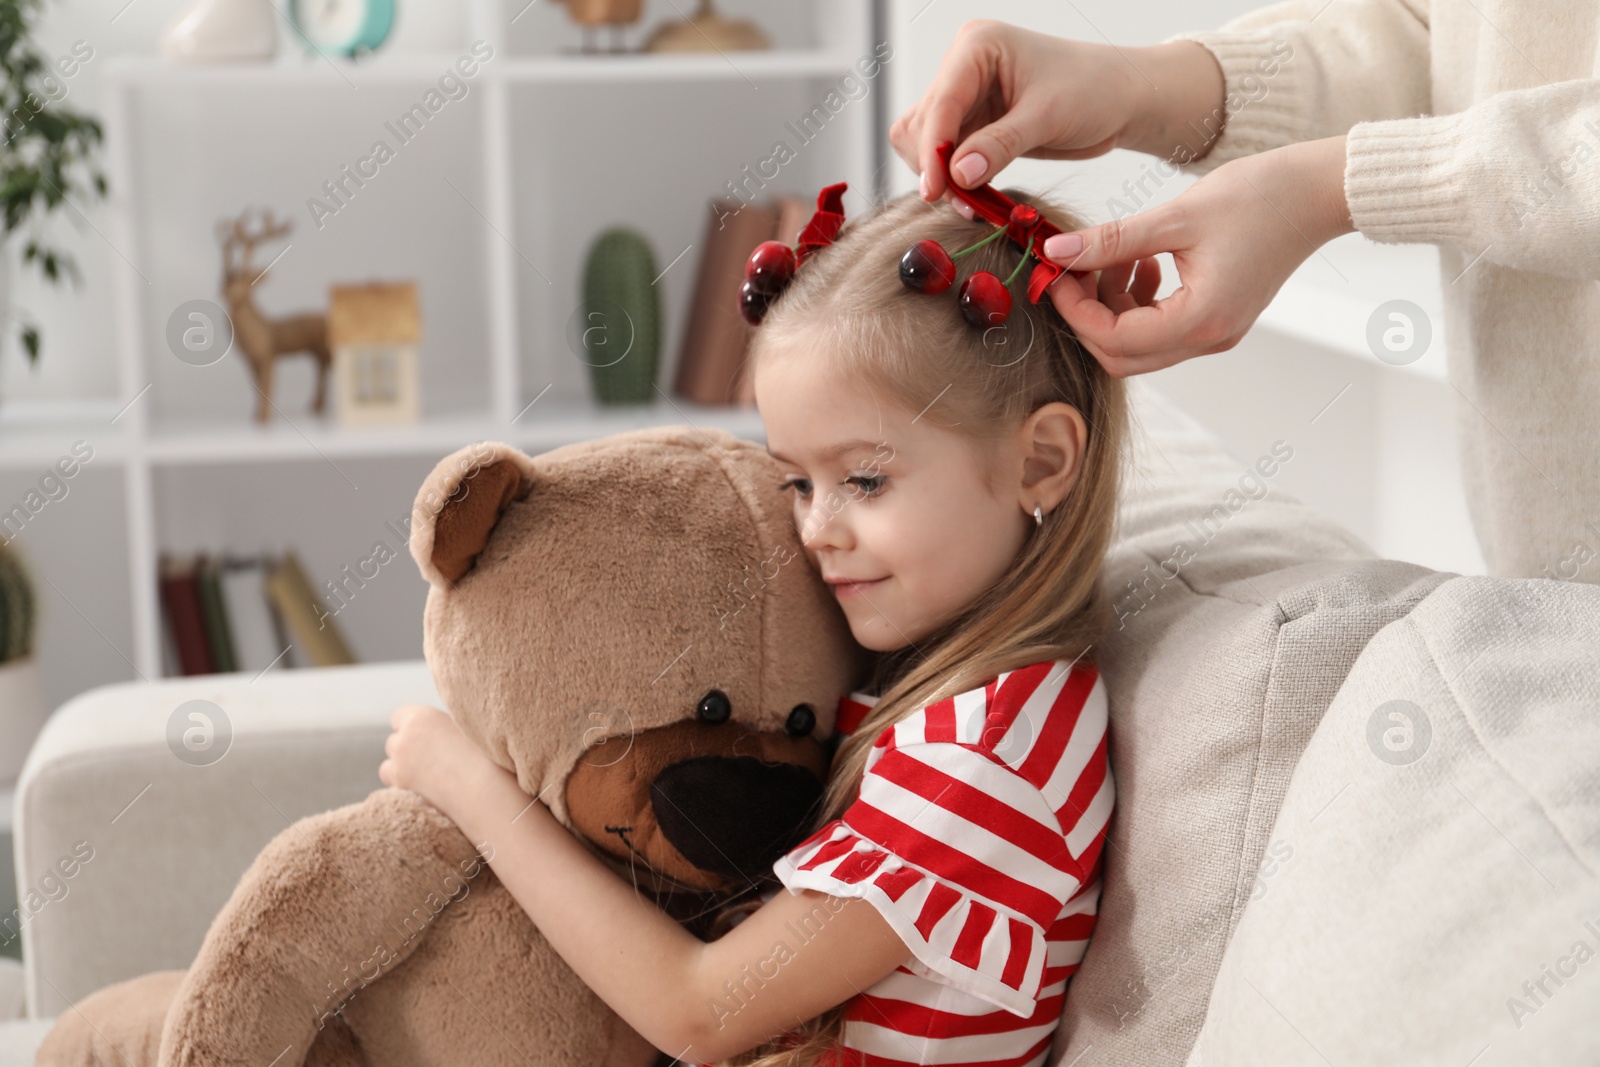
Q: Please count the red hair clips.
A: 2